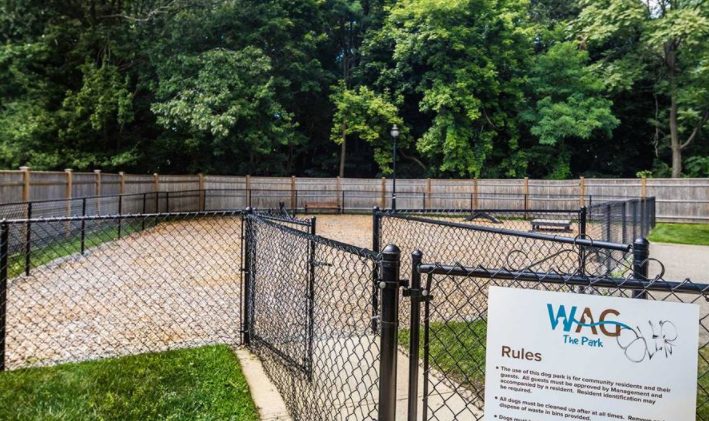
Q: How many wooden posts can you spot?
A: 15